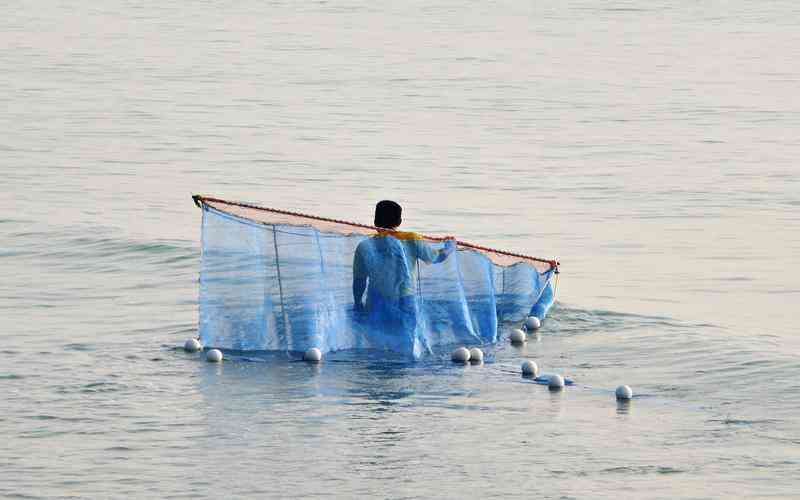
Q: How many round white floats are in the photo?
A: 10